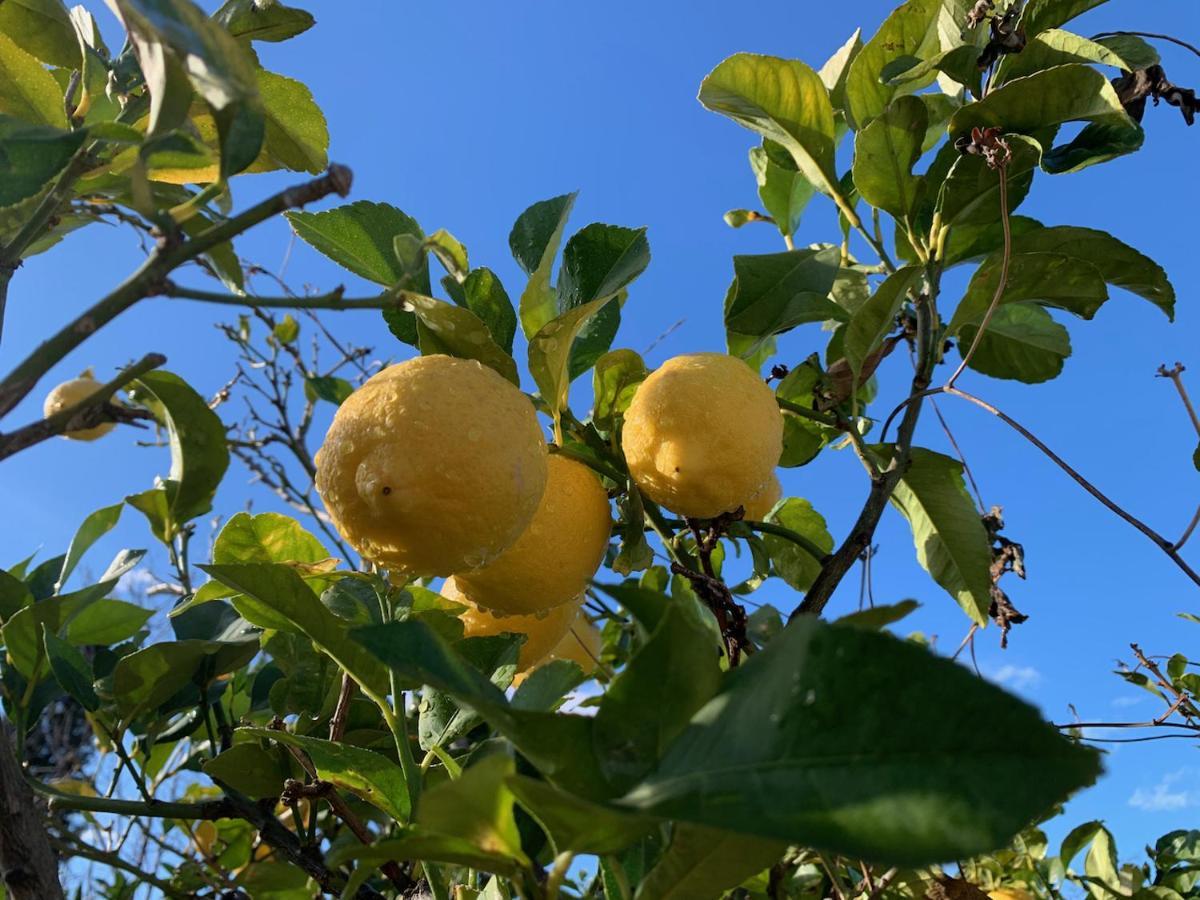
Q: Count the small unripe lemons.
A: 1